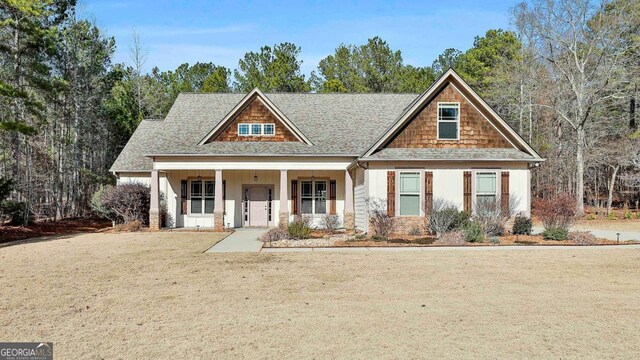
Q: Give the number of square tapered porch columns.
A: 4